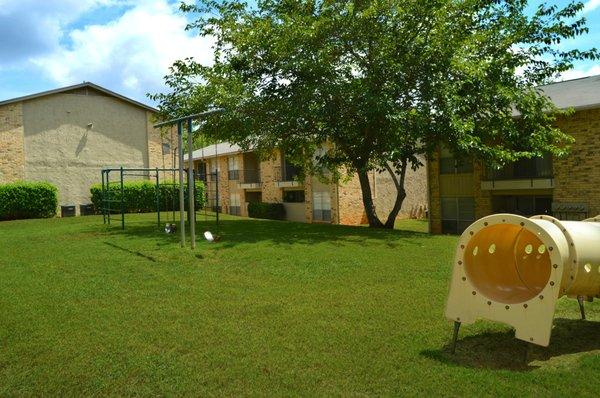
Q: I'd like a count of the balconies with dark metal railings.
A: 3